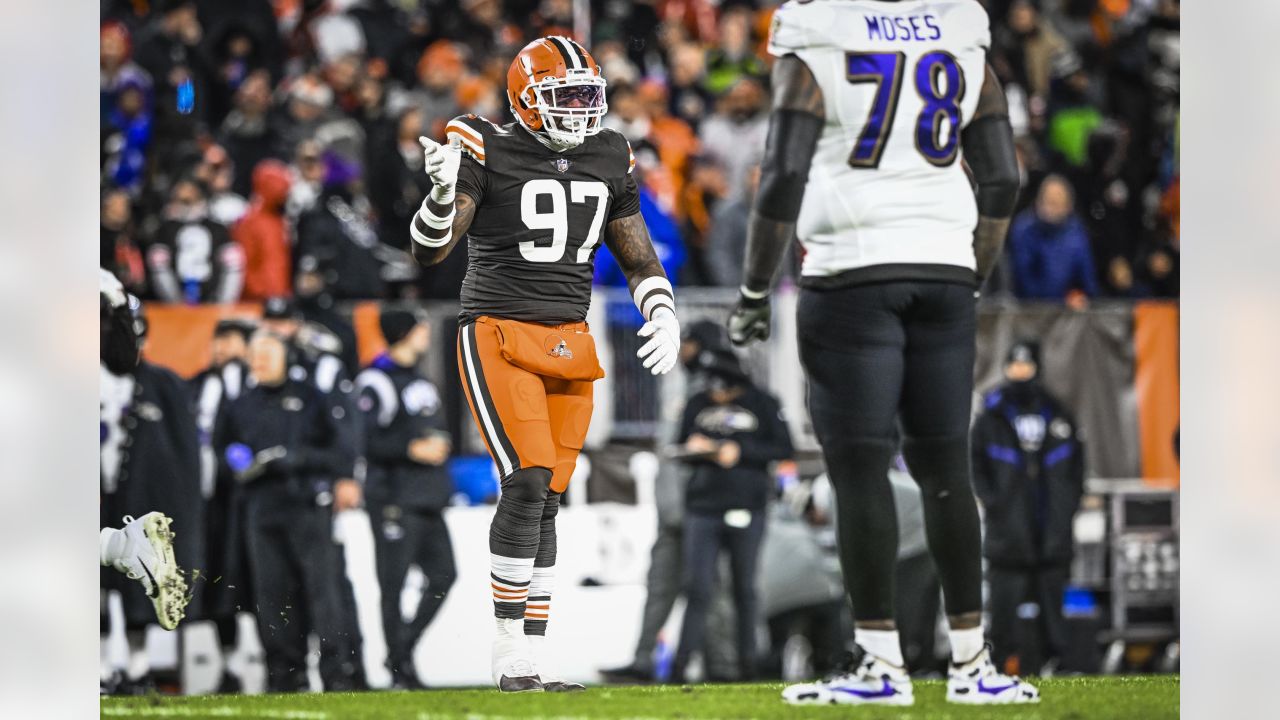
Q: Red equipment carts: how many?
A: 0